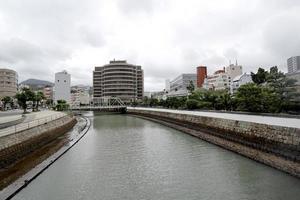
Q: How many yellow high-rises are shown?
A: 0